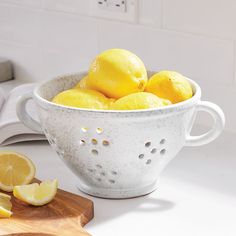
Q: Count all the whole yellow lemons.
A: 5